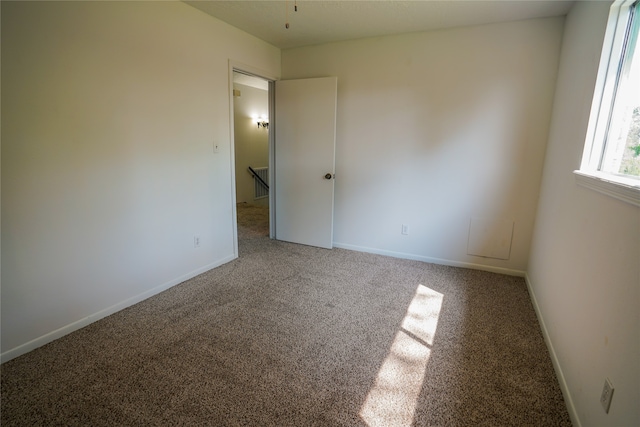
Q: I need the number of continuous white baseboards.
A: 3